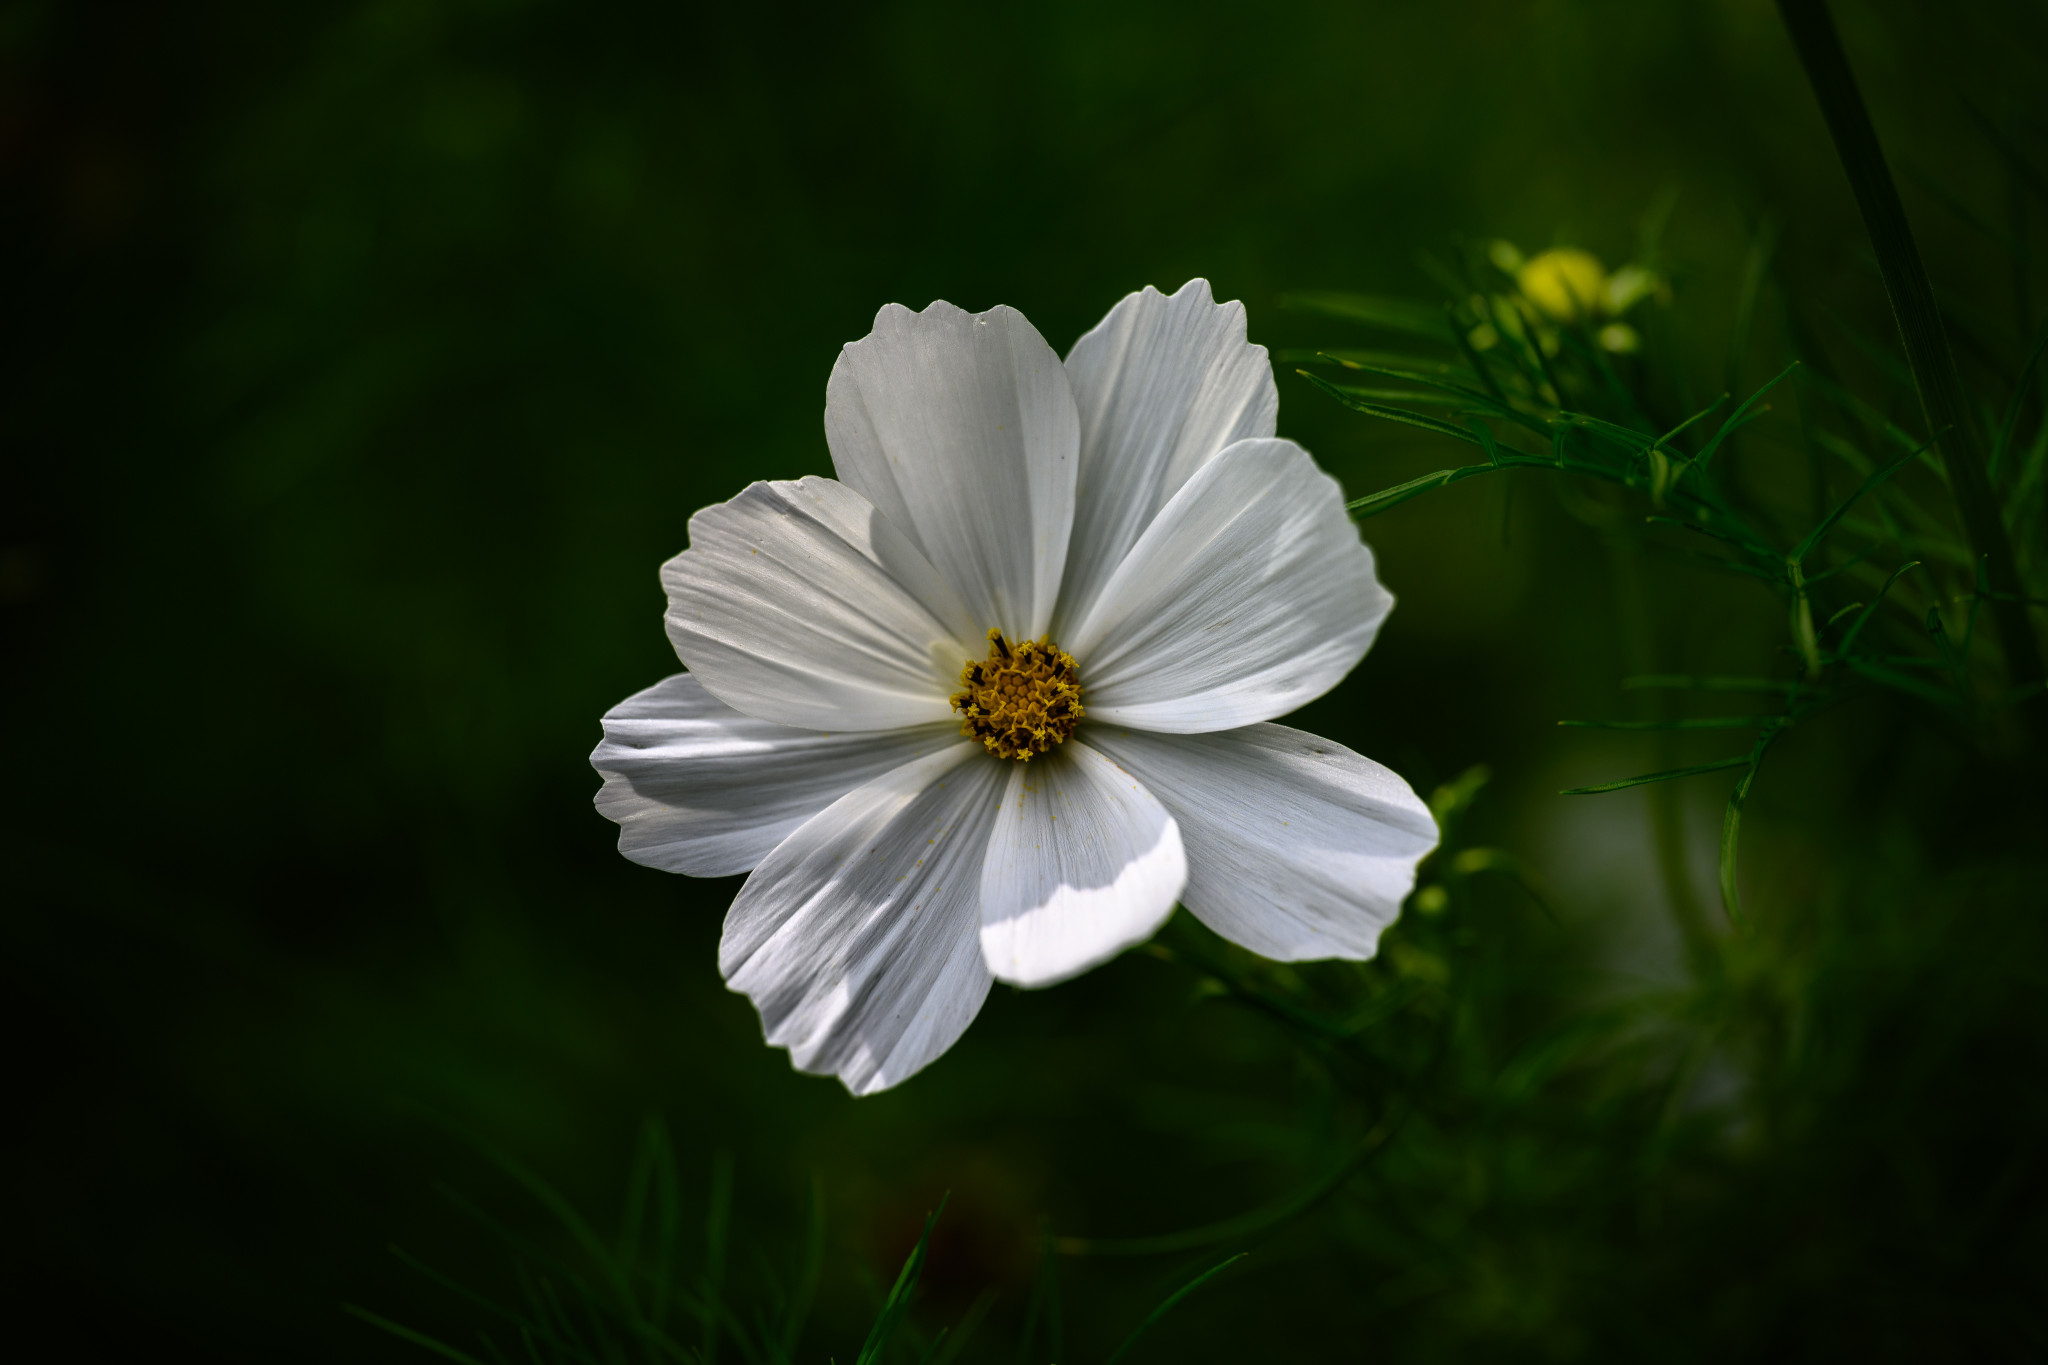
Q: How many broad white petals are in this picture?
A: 8